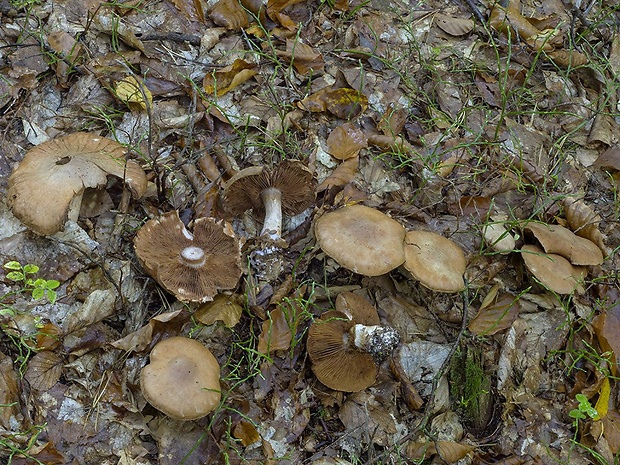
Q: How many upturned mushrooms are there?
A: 3